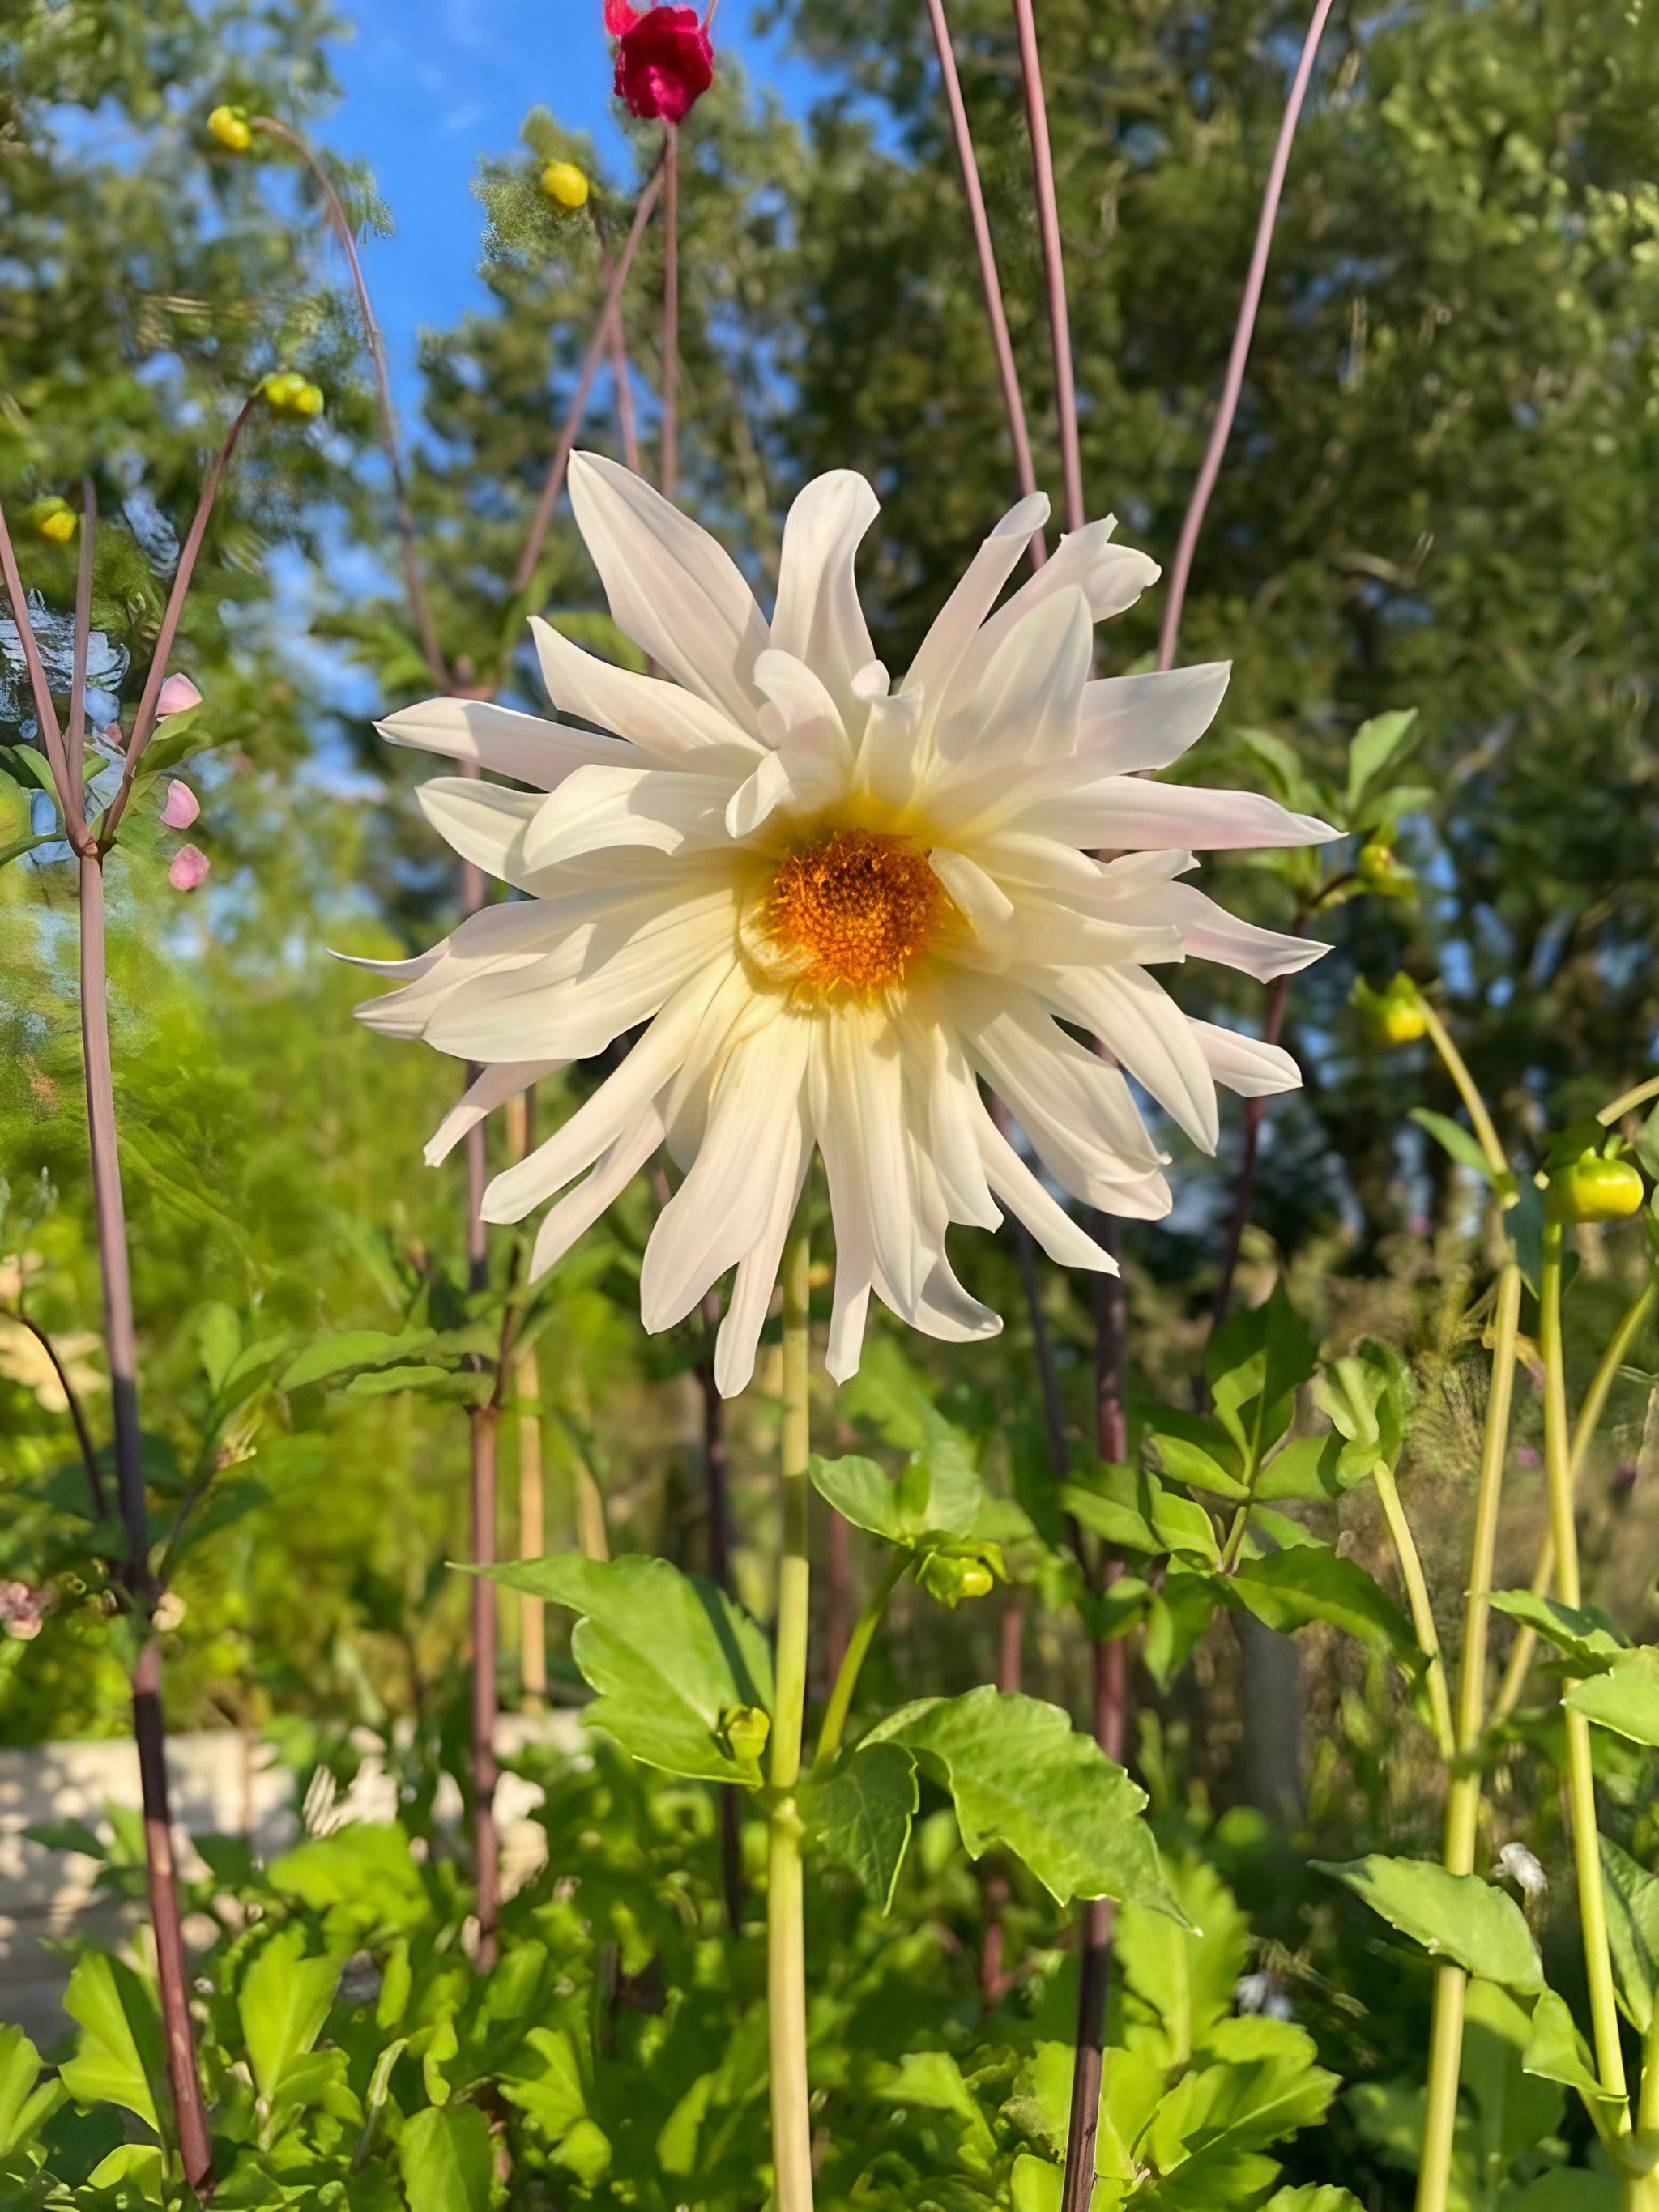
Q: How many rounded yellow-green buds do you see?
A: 9